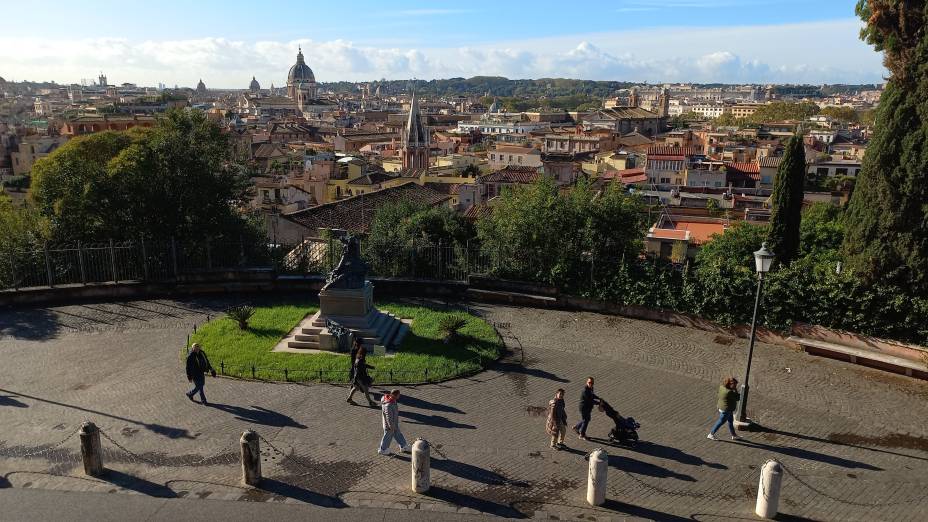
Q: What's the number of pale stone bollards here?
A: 5